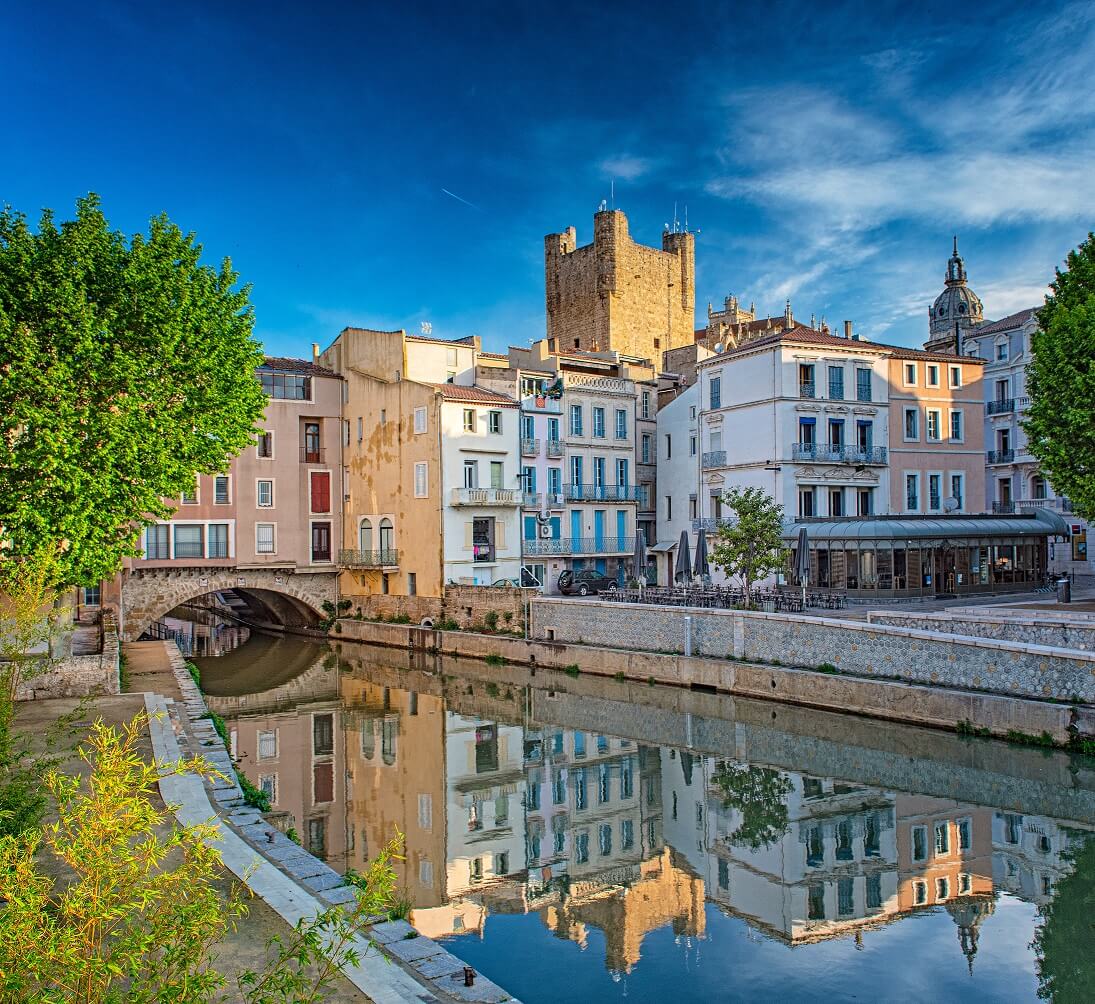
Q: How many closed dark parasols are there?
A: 4